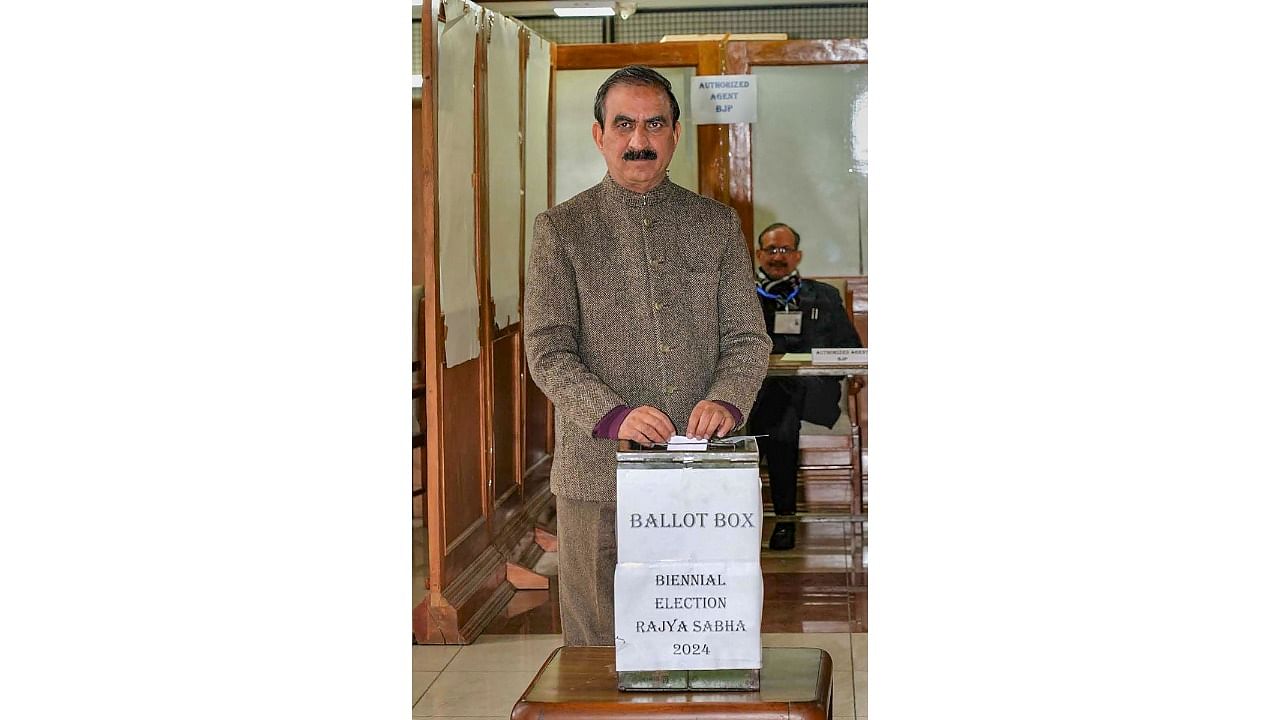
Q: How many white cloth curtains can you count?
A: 3